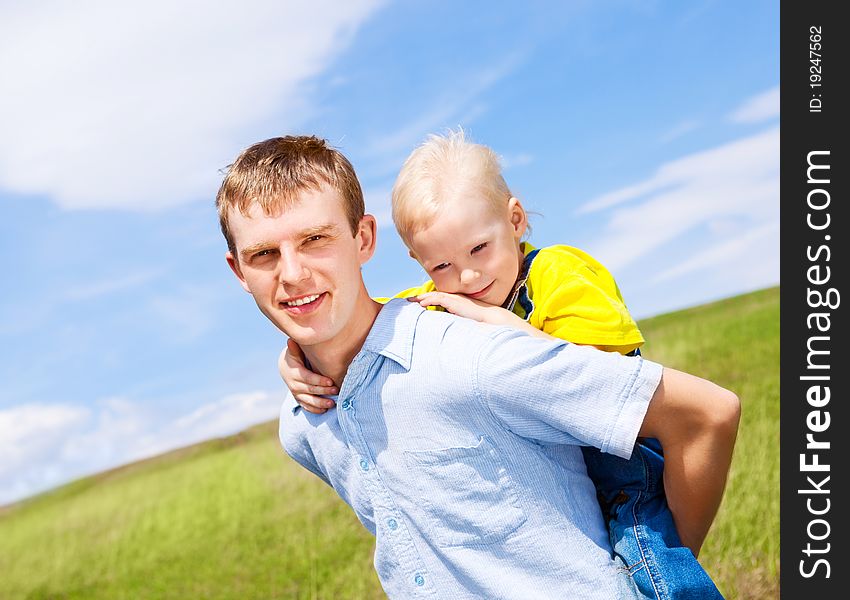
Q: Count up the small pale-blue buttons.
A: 4